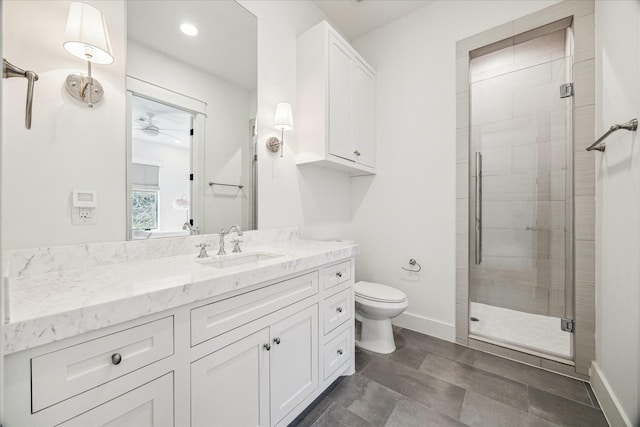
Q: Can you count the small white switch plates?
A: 1